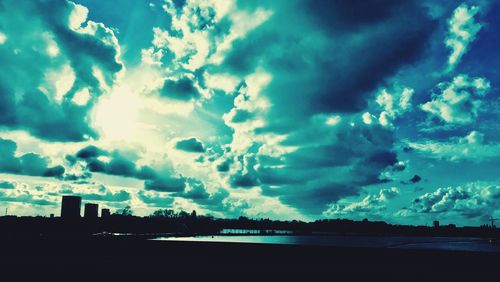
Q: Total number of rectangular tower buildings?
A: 3